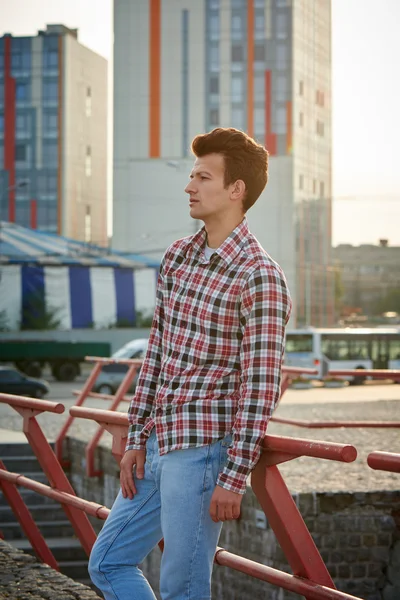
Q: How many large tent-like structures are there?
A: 1